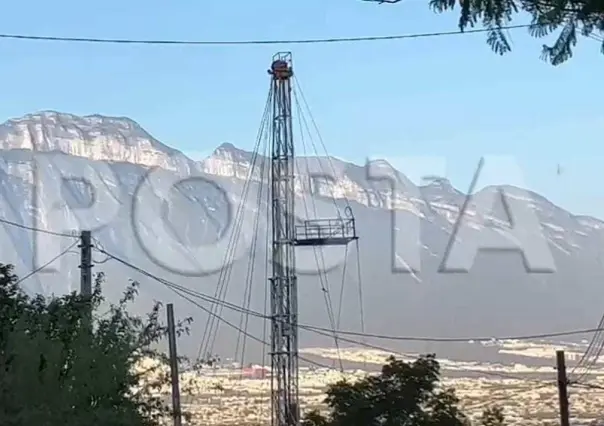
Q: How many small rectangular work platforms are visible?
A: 1